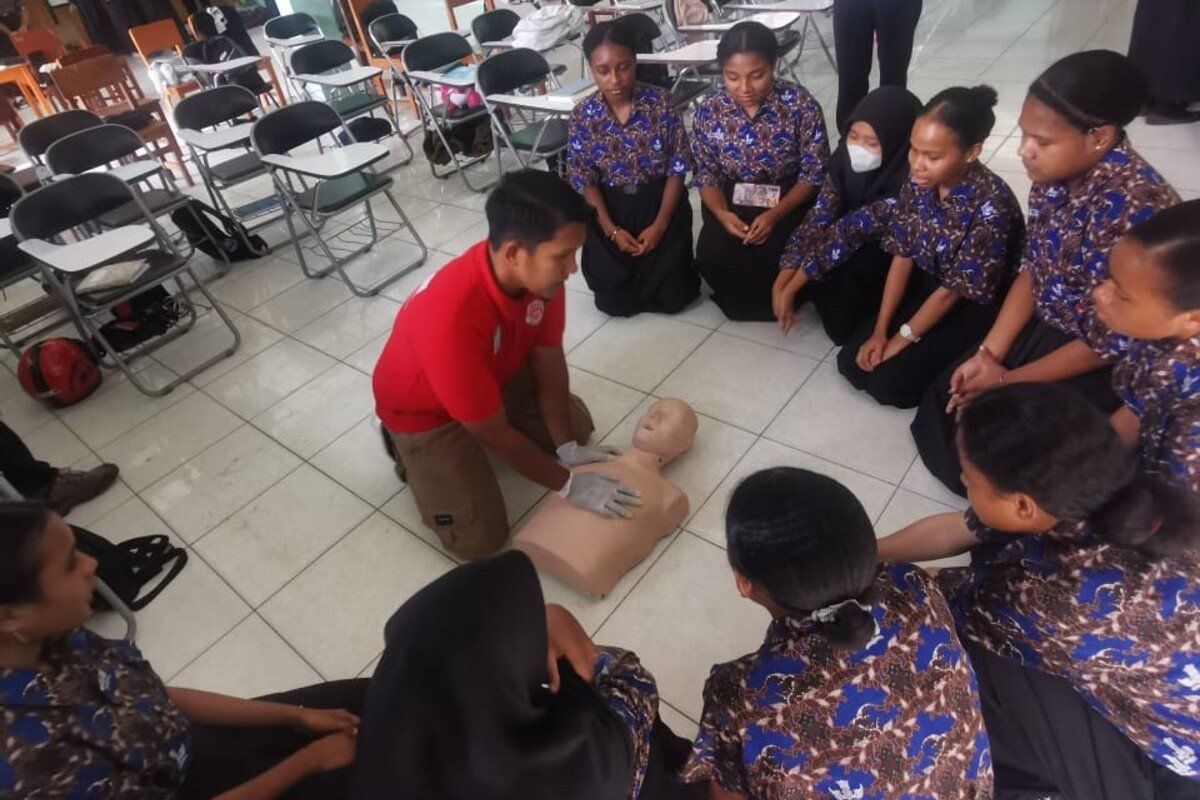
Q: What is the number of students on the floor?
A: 10